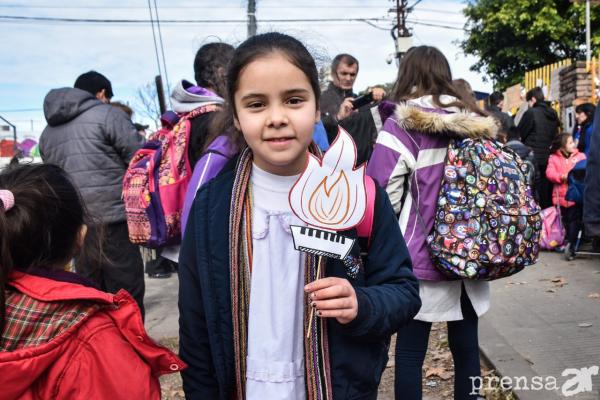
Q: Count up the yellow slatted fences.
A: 1